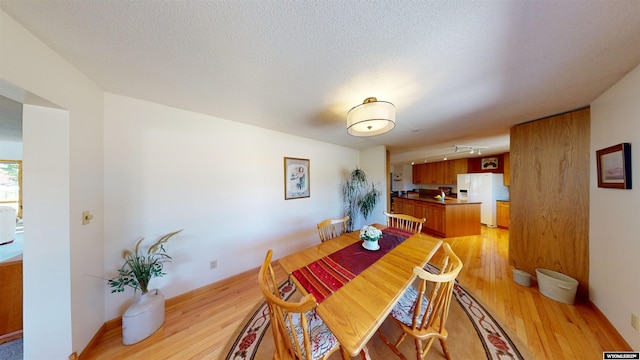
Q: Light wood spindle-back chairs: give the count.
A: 4